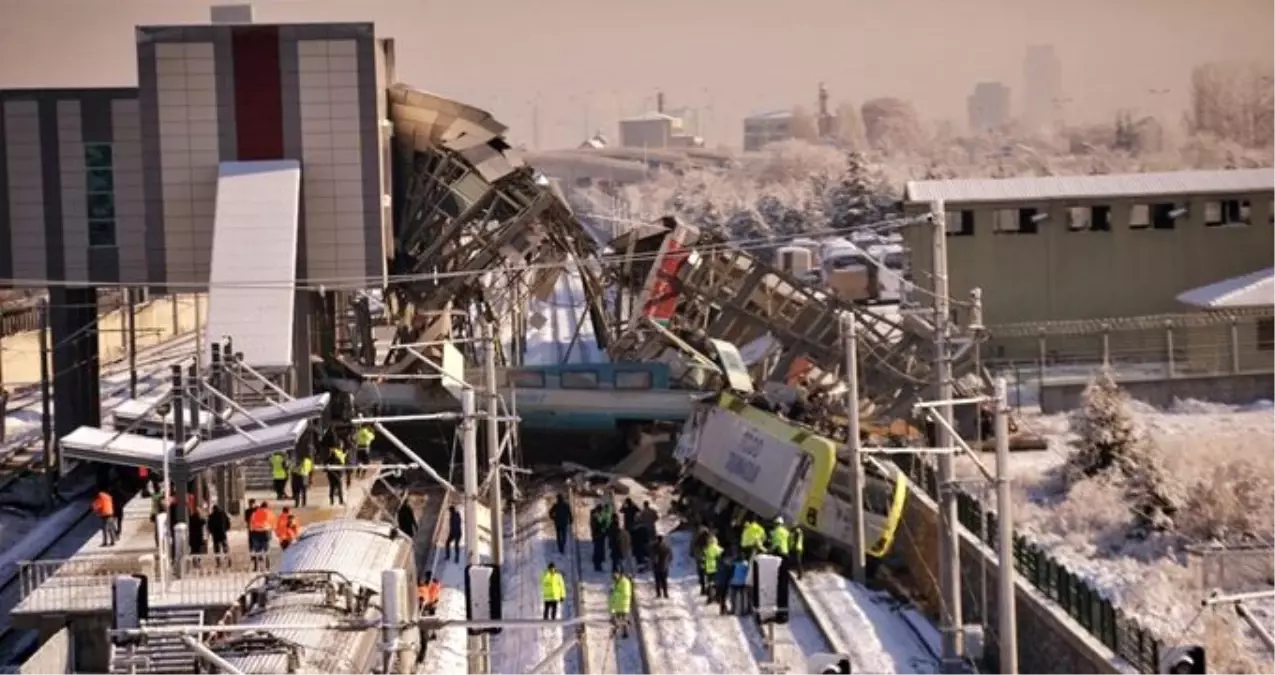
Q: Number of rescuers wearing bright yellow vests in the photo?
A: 10